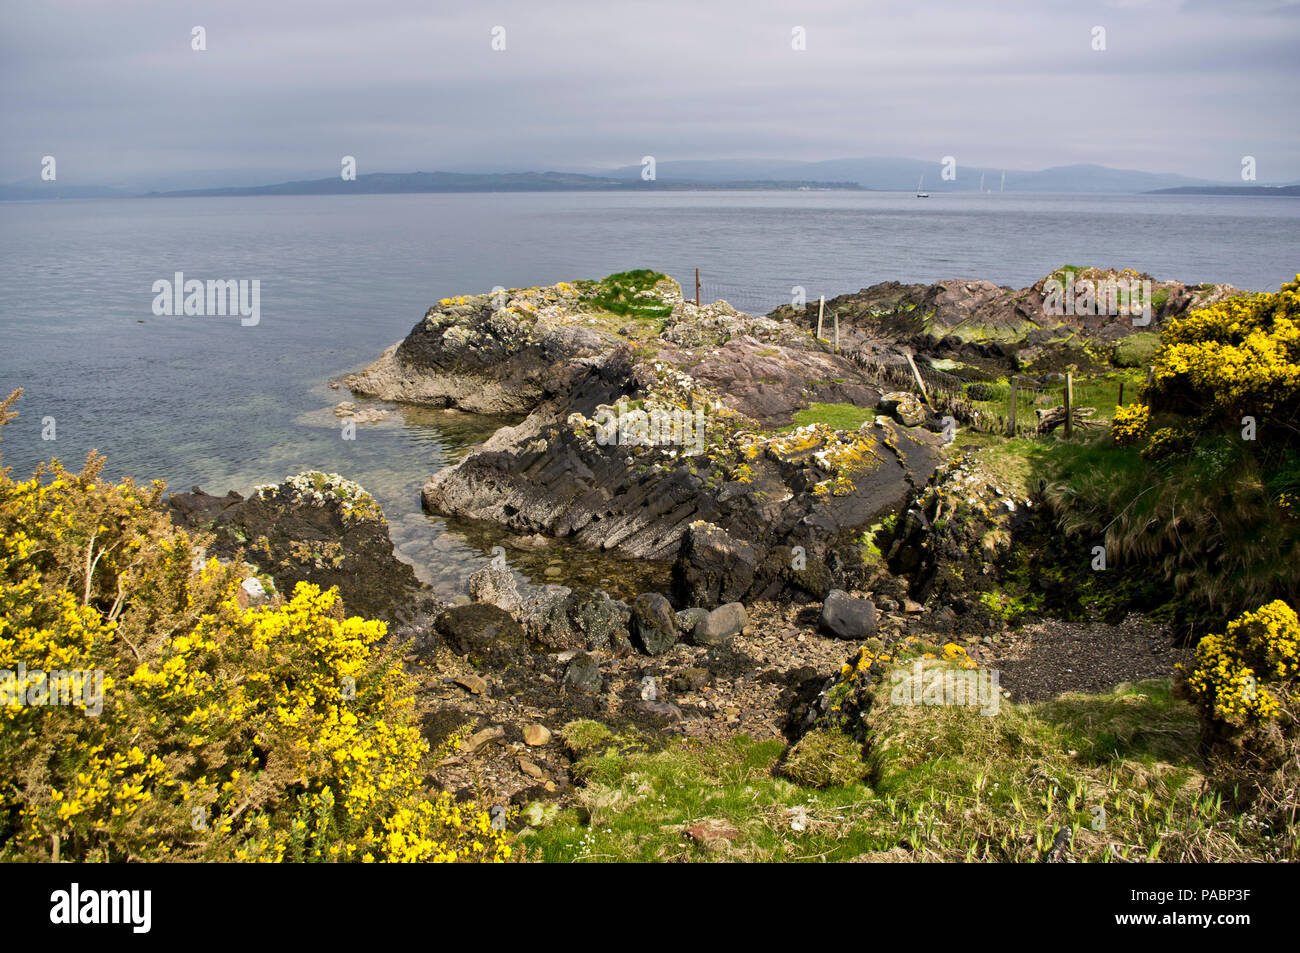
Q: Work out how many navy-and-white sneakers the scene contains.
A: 0